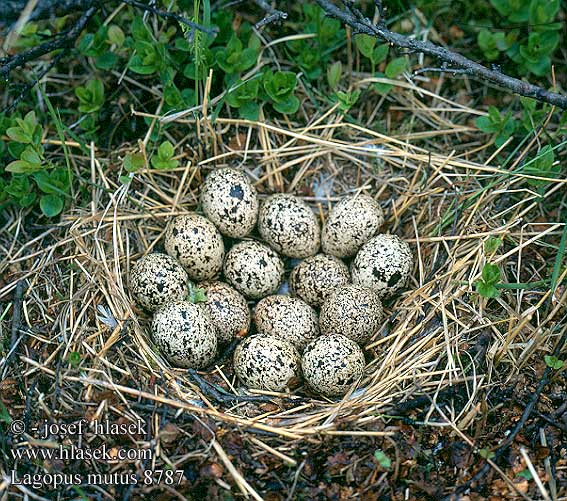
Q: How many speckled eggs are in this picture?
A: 14